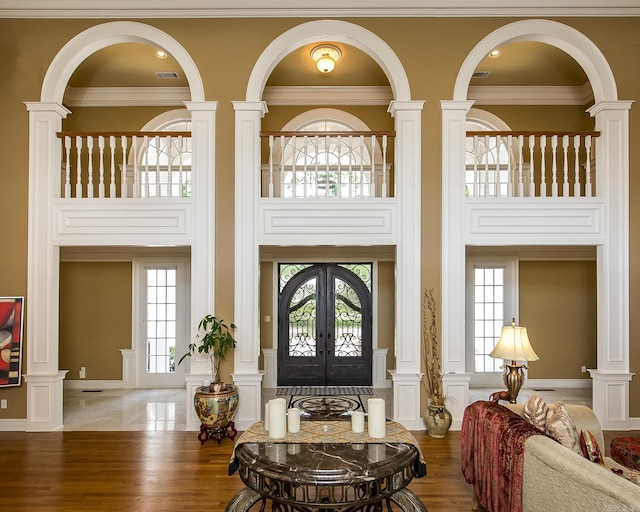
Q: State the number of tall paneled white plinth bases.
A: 6